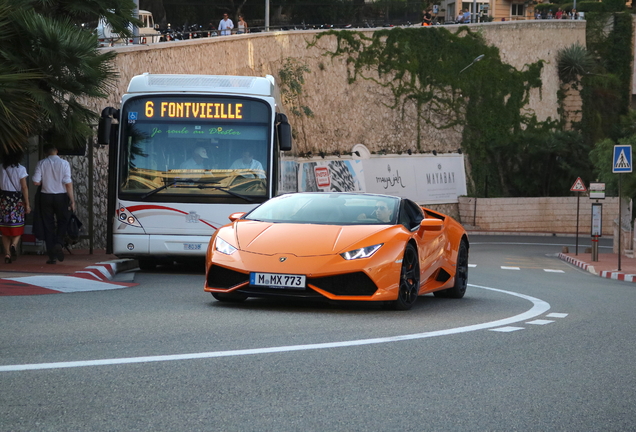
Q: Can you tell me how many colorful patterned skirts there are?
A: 1